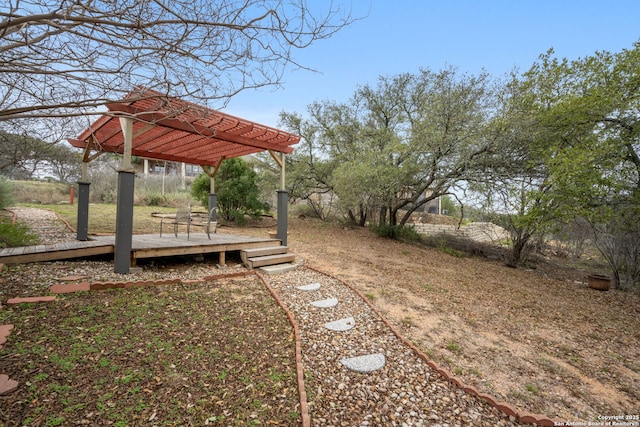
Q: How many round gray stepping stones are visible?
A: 4